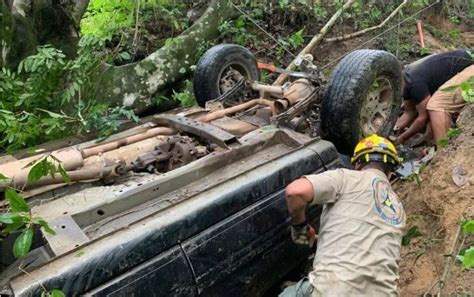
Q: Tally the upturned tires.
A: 2